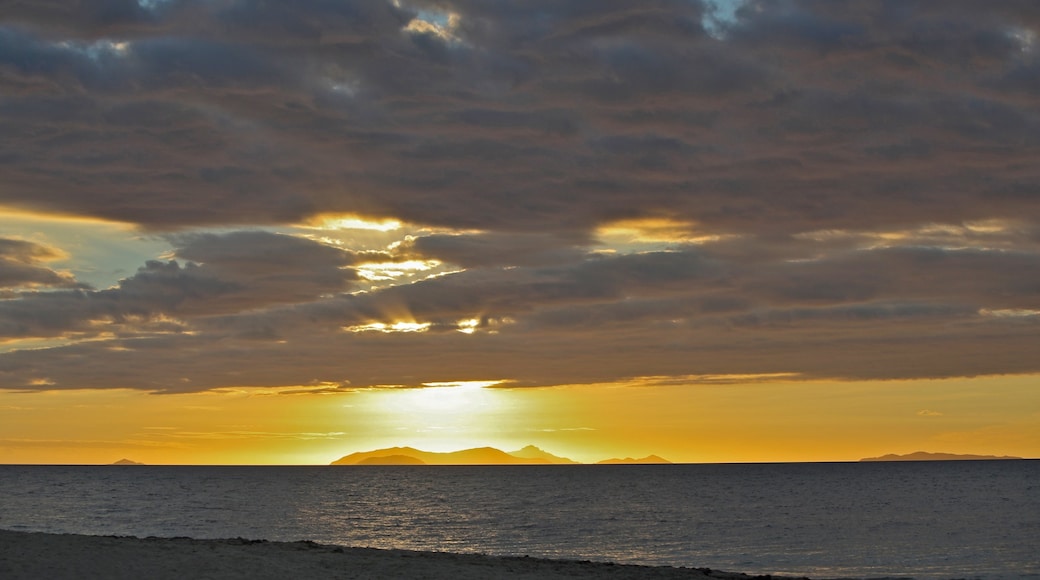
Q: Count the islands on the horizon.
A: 4